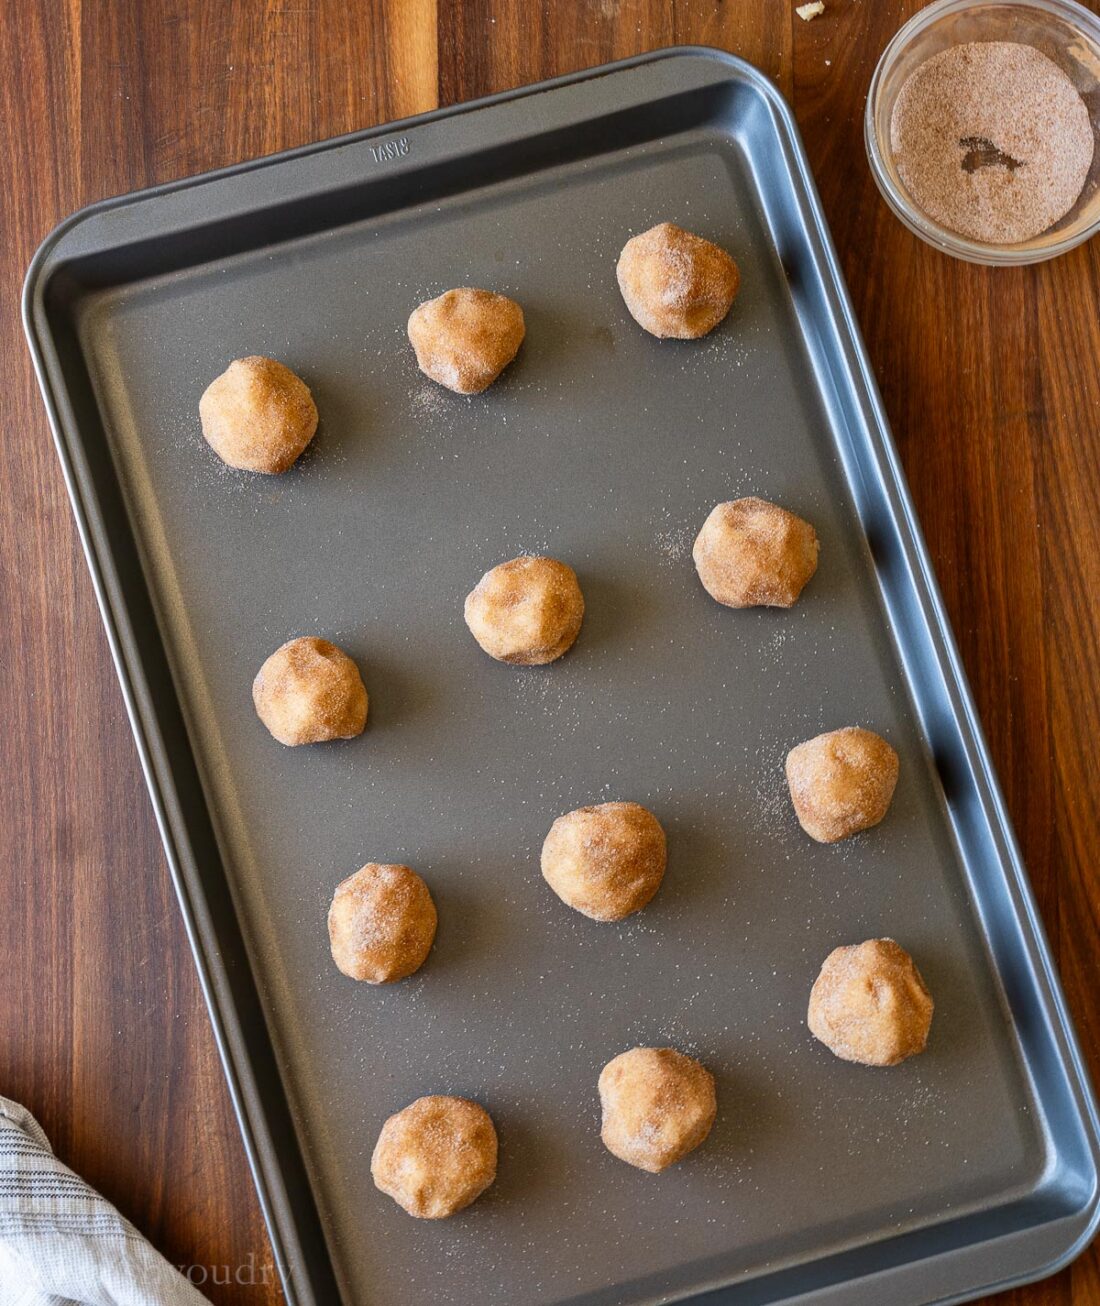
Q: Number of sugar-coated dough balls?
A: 12